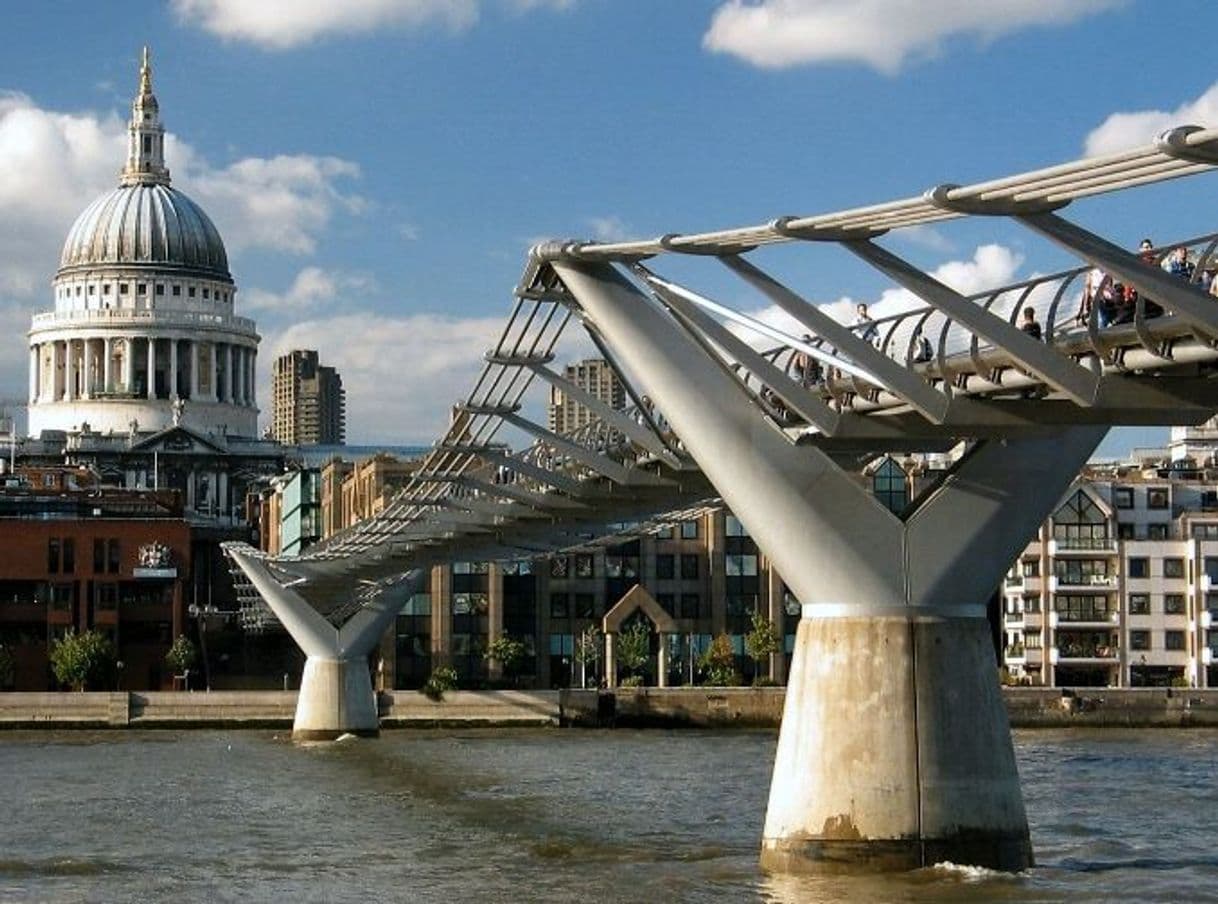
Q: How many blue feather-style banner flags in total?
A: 0